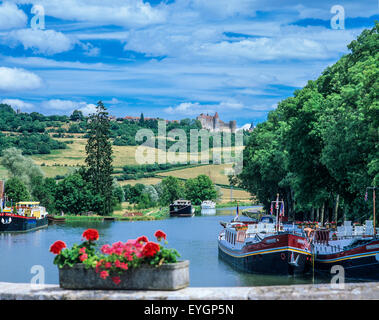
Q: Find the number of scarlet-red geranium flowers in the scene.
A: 5